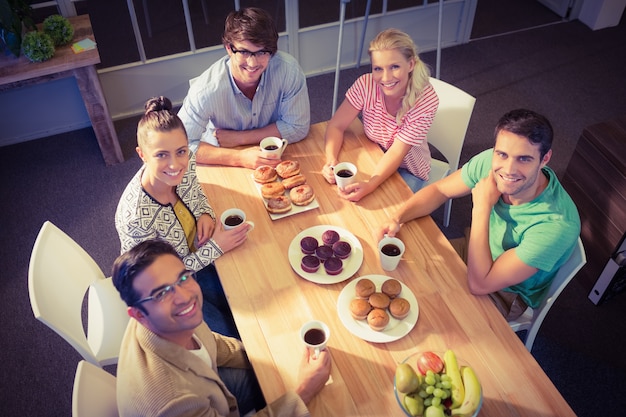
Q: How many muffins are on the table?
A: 12